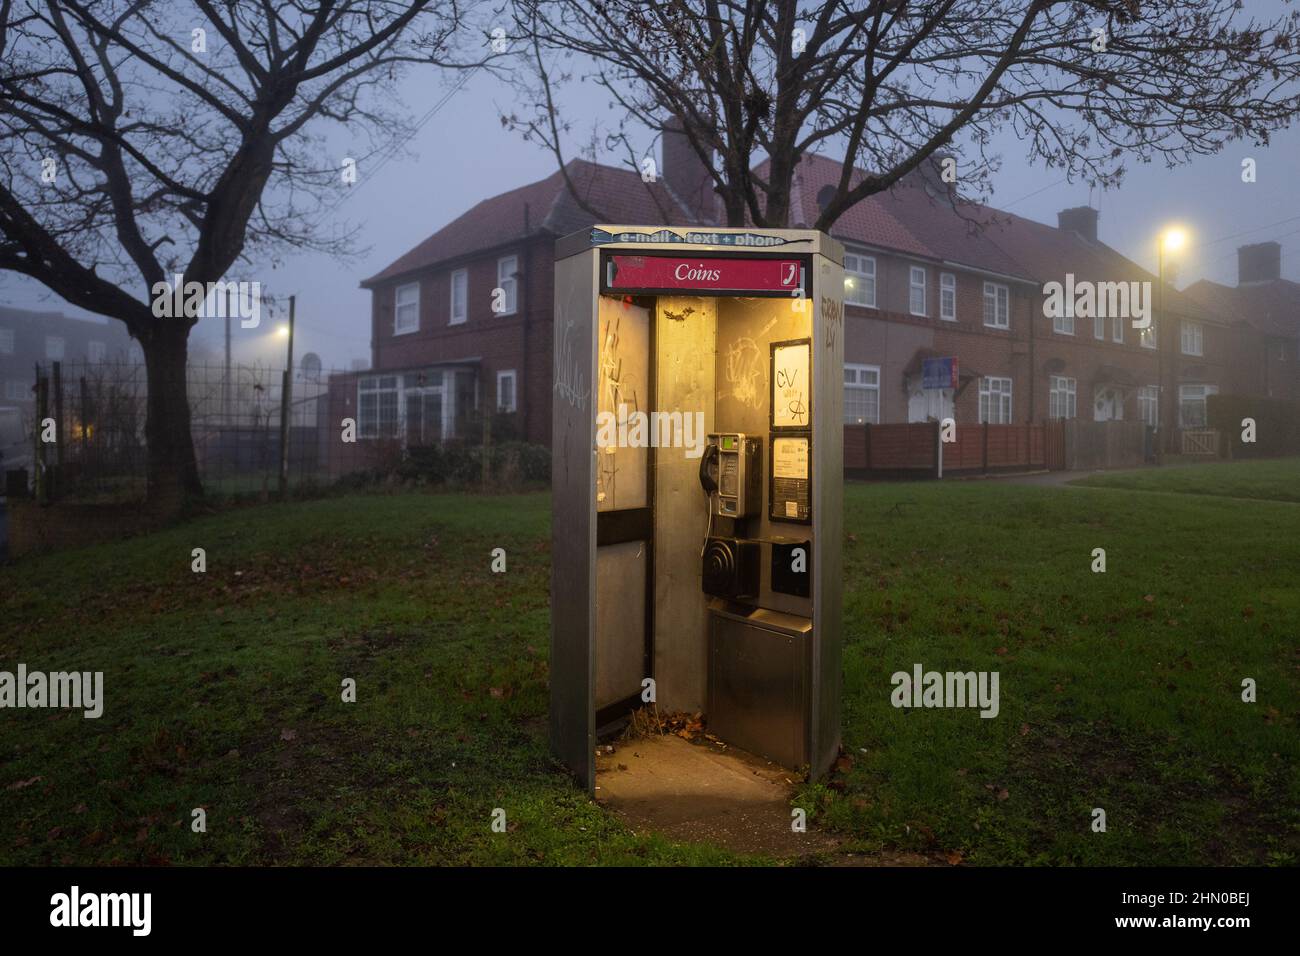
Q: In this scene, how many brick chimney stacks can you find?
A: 4